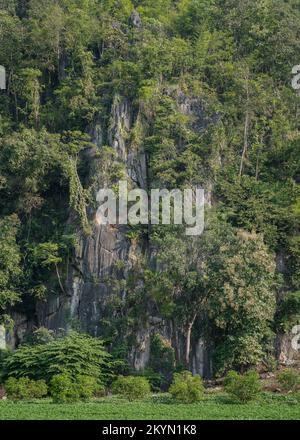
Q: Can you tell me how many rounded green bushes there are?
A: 6